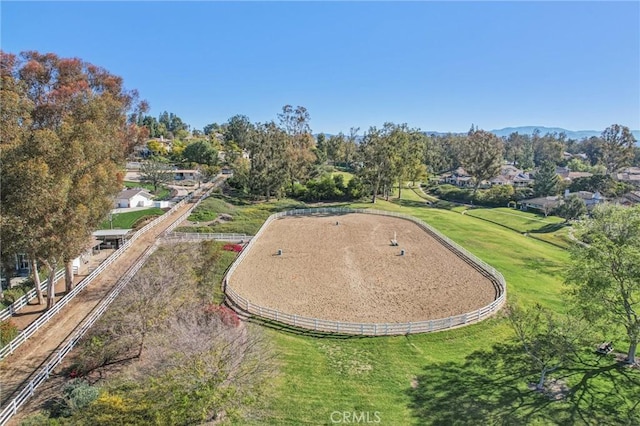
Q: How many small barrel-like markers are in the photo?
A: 3